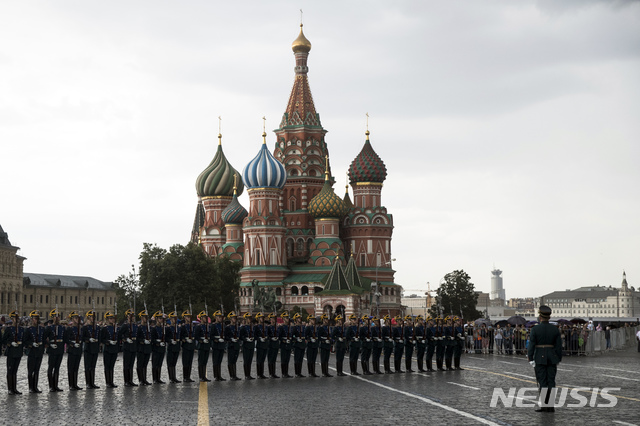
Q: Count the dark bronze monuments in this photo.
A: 1